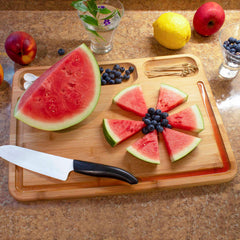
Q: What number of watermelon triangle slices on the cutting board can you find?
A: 6